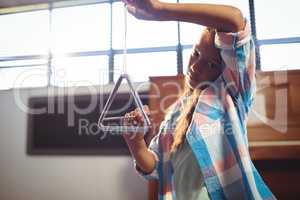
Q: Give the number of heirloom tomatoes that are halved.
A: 0